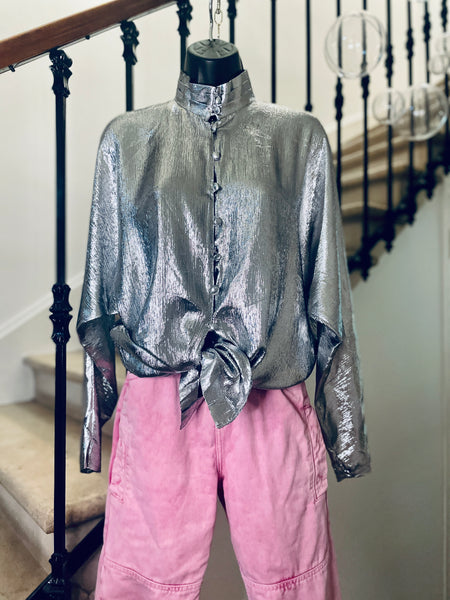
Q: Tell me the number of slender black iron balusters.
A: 12